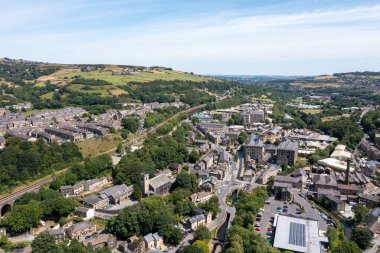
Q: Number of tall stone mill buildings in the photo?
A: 2